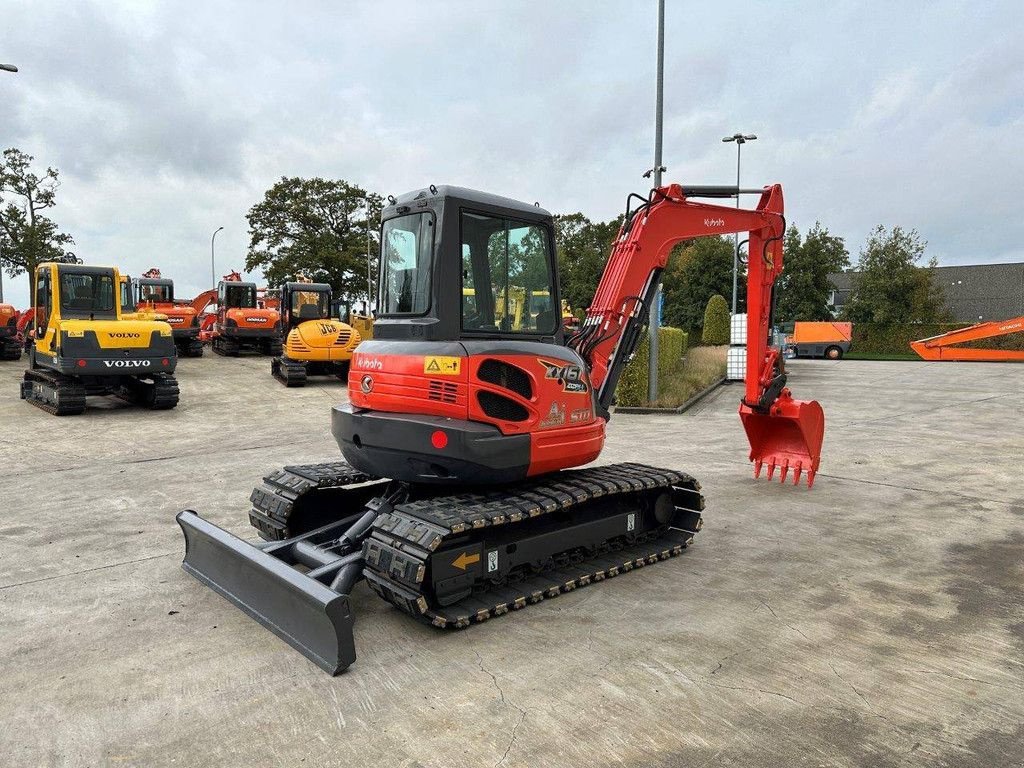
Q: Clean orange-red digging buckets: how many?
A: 1